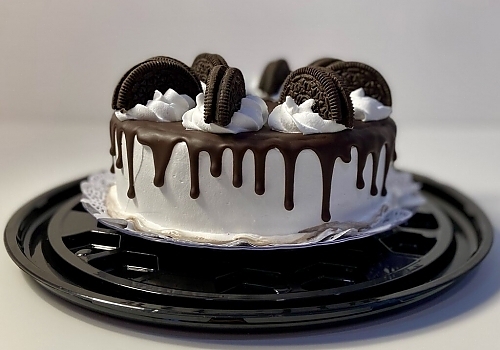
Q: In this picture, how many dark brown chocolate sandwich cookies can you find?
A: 7